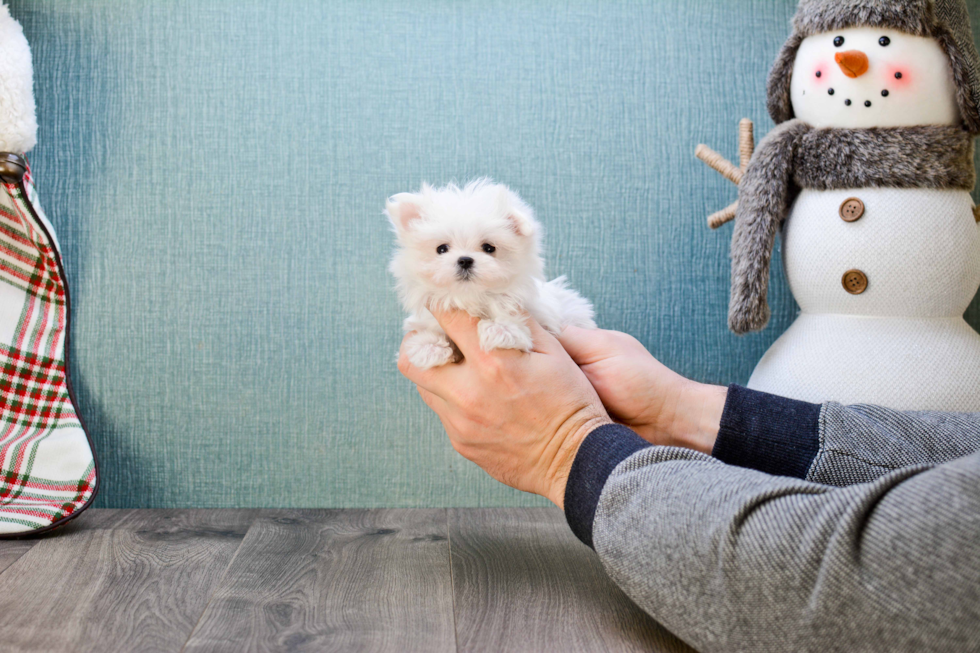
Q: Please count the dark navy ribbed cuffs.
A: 2